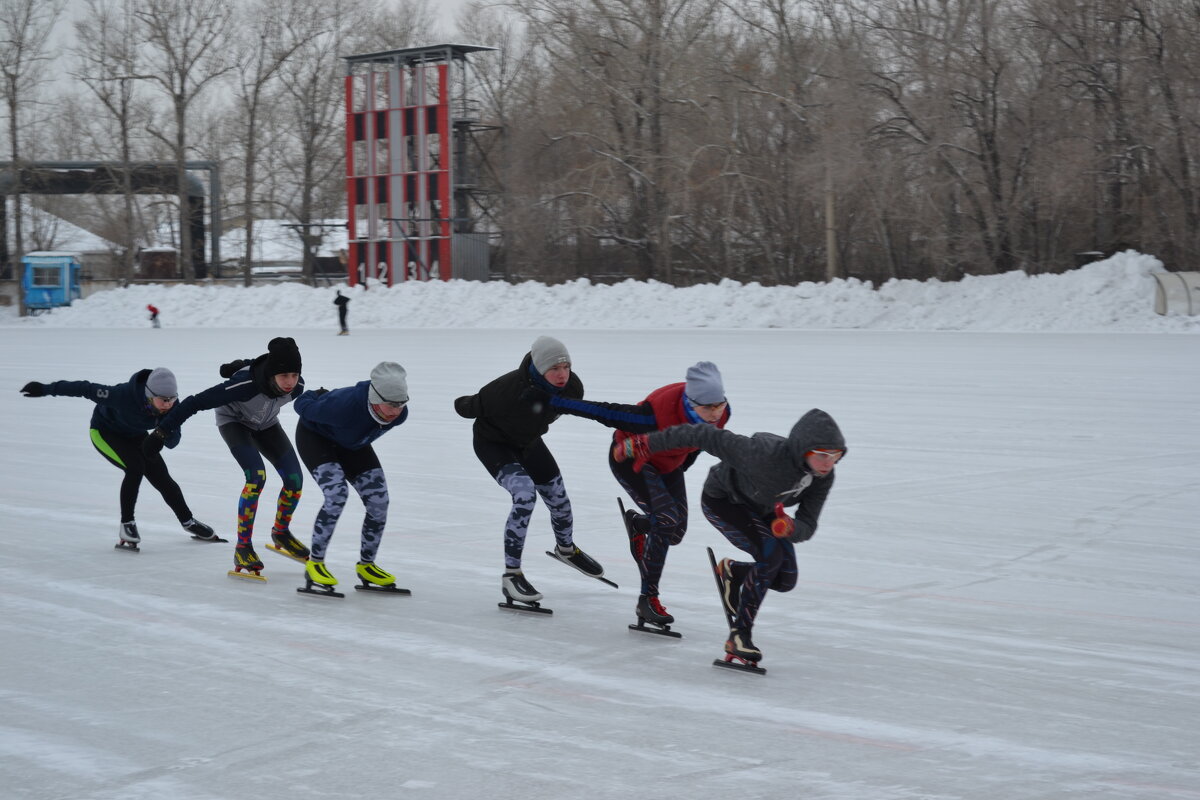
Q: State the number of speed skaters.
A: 6